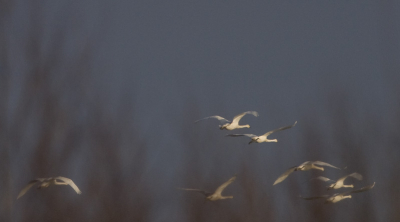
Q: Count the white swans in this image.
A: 7